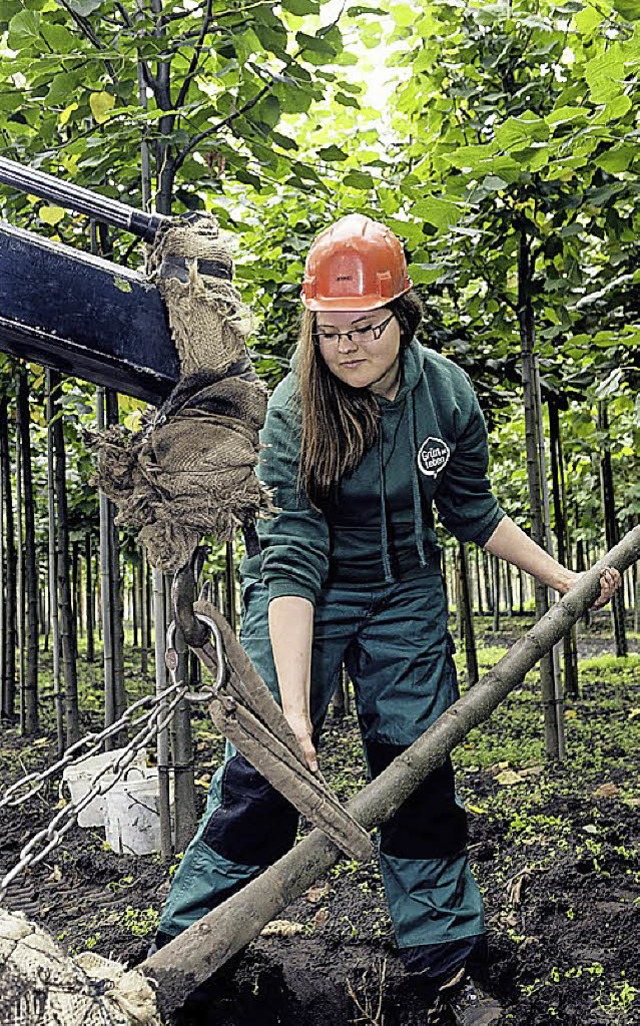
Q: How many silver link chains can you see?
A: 2